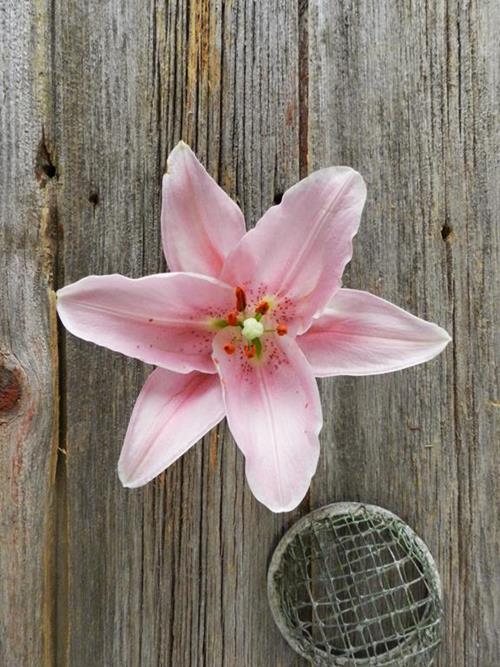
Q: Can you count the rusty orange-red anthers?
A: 6